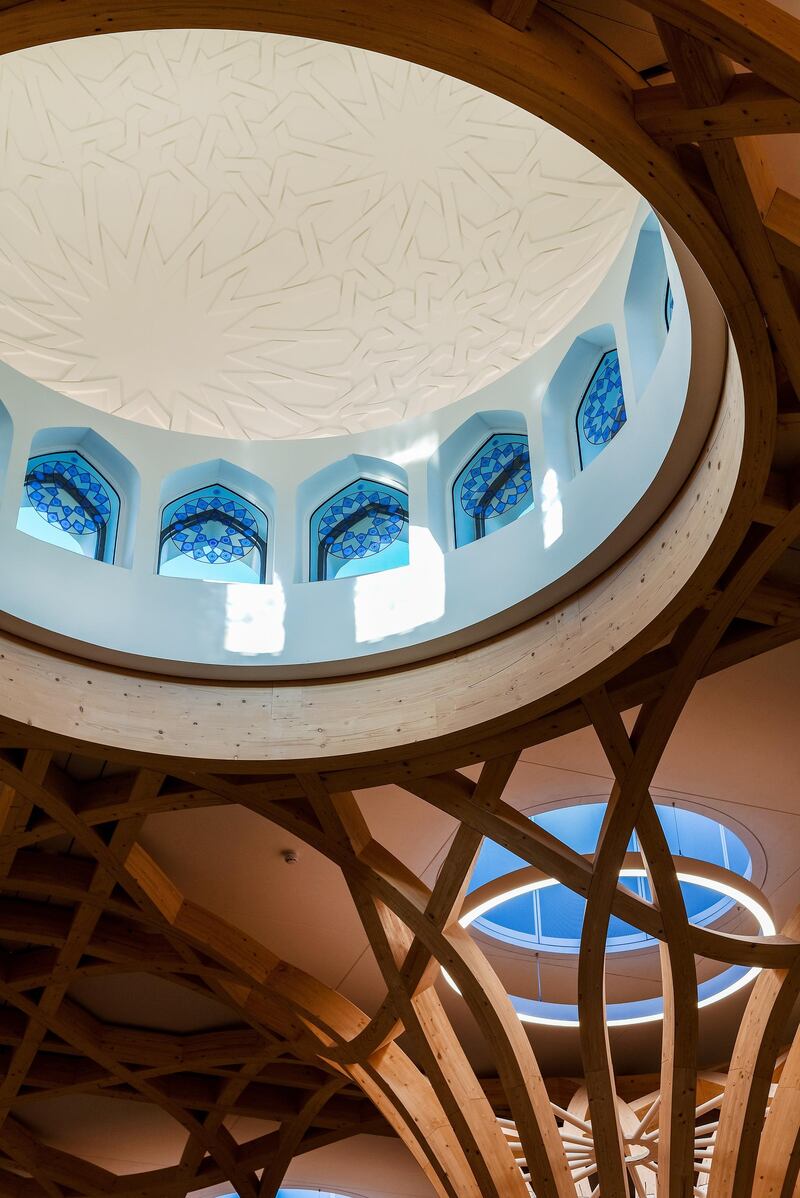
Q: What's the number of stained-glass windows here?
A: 6